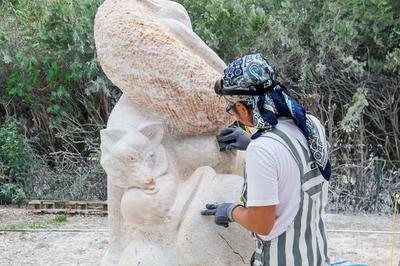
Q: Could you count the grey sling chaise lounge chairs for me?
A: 0